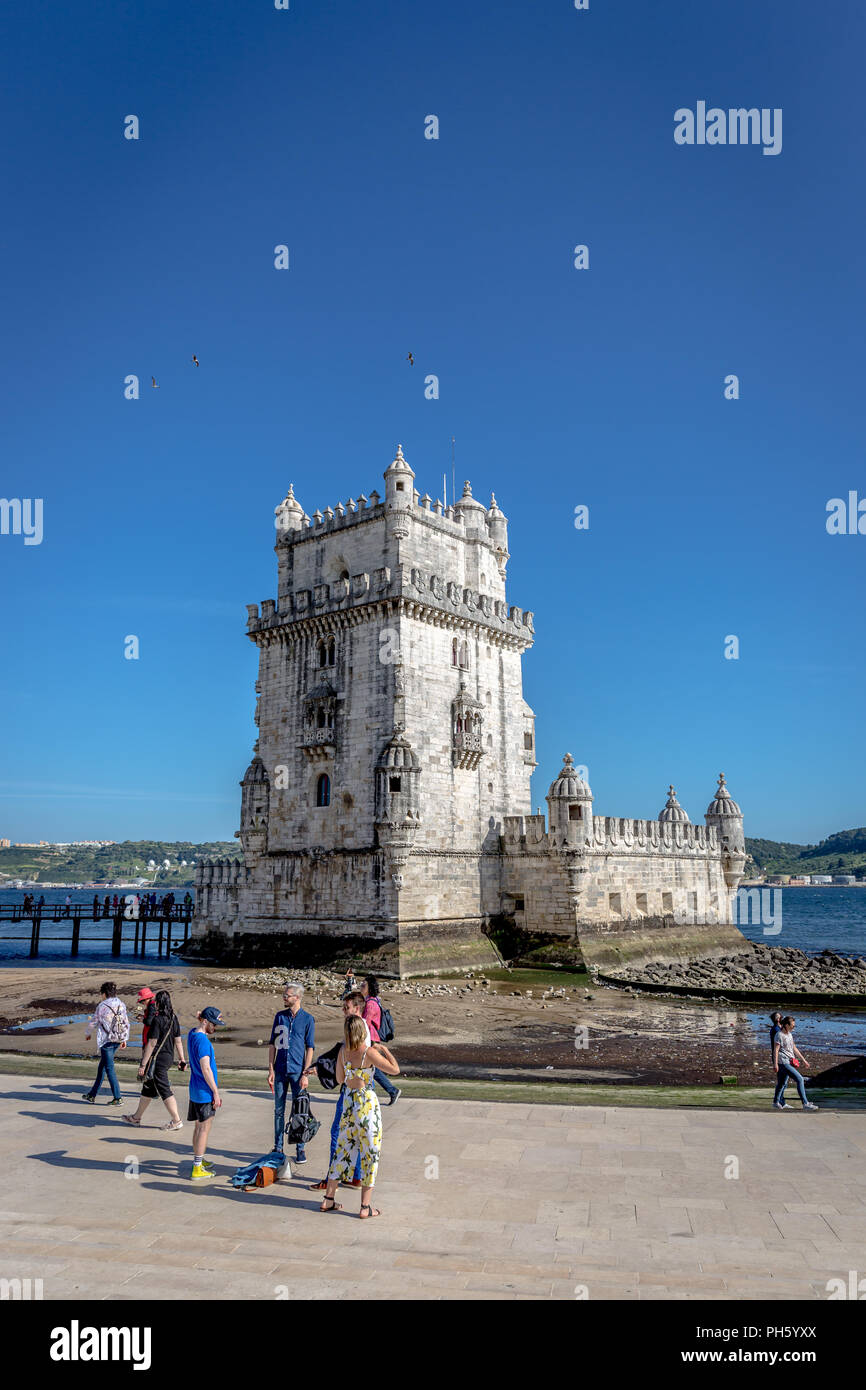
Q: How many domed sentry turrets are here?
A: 9